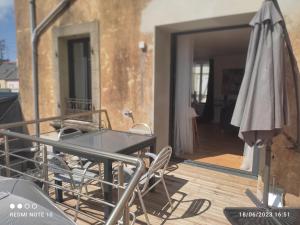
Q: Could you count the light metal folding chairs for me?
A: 4